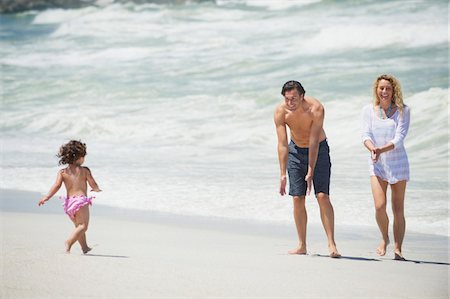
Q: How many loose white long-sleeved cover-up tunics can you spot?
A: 1